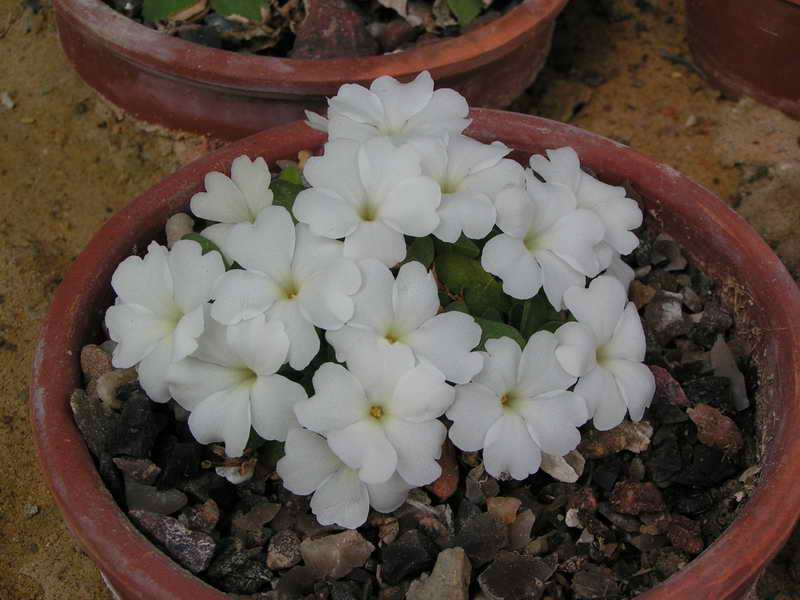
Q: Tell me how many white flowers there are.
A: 14